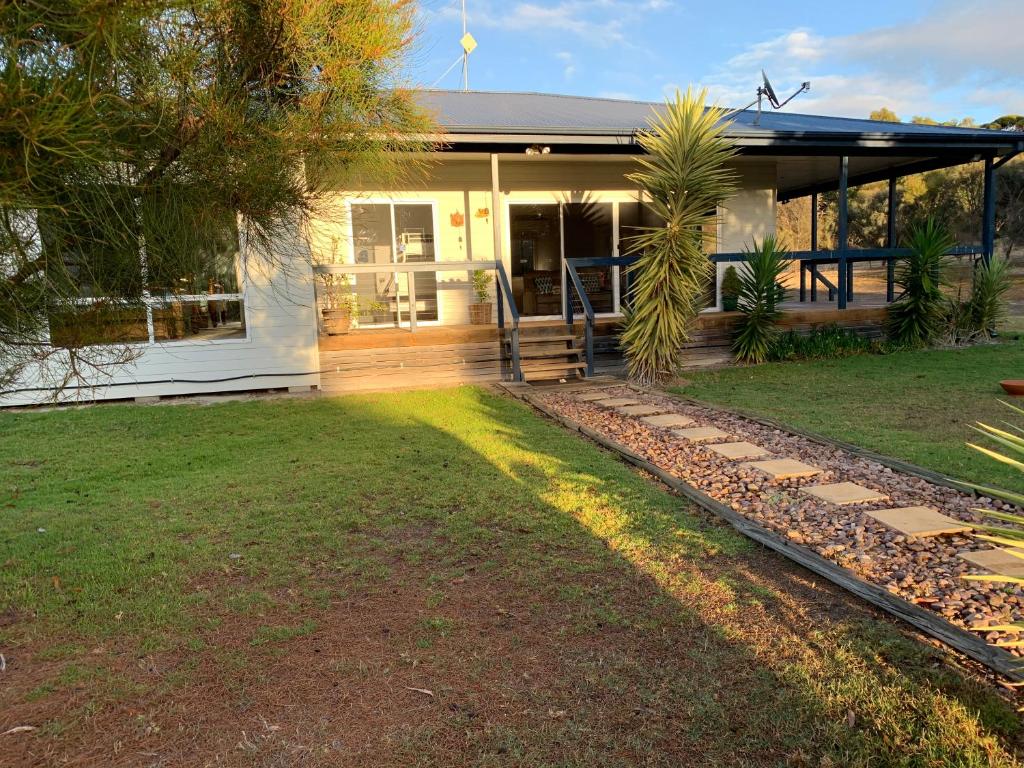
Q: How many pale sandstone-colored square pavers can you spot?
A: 10